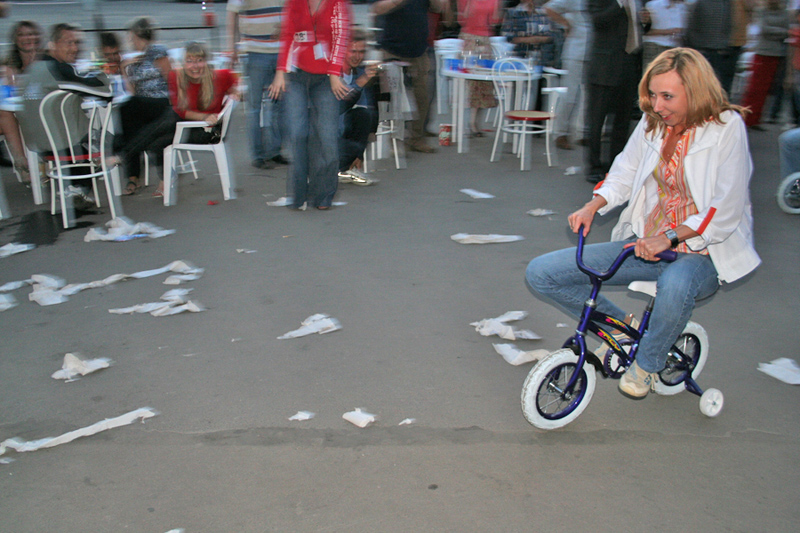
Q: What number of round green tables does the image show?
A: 0